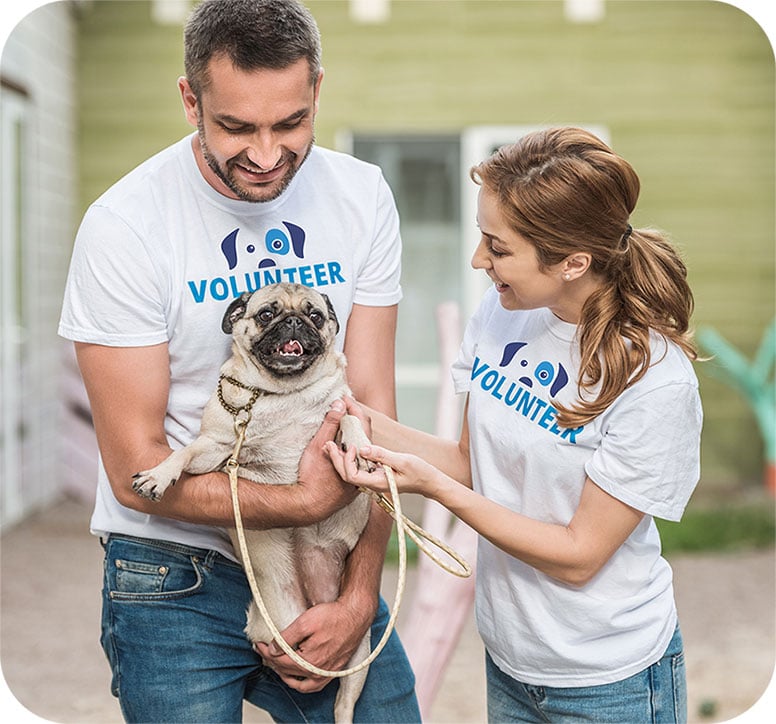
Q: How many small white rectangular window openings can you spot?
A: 3